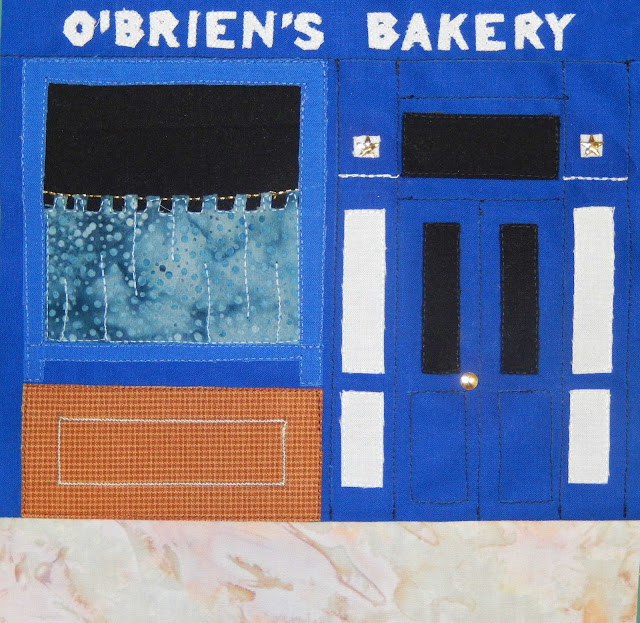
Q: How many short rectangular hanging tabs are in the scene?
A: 10